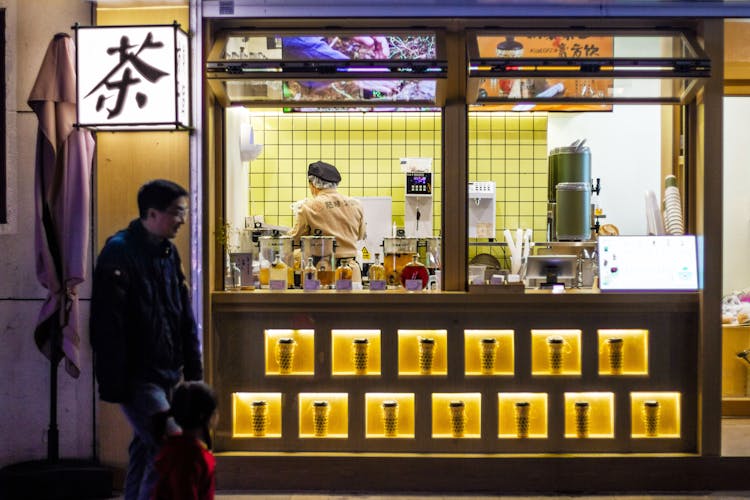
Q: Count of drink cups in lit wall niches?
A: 13